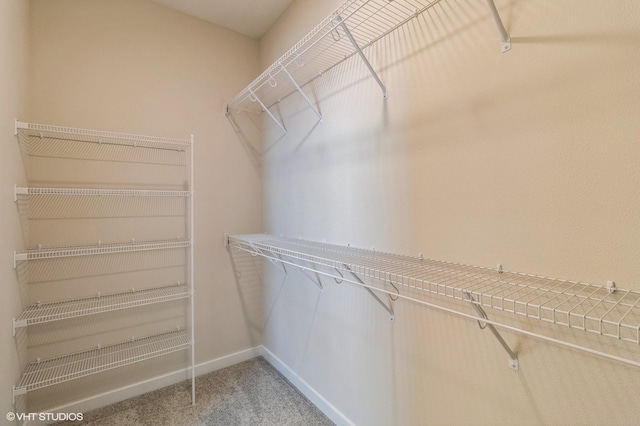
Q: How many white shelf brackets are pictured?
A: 8